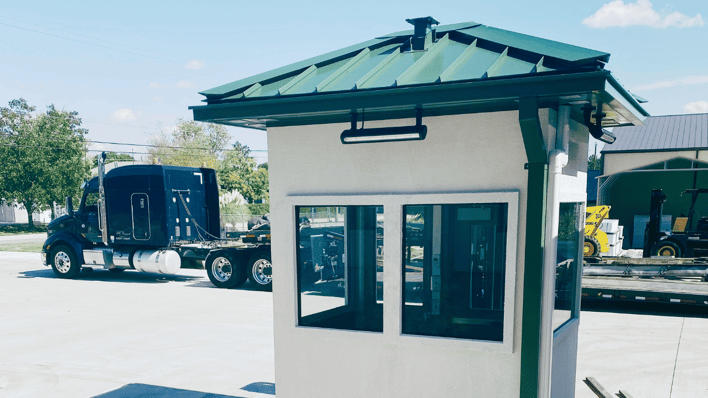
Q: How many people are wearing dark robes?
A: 0